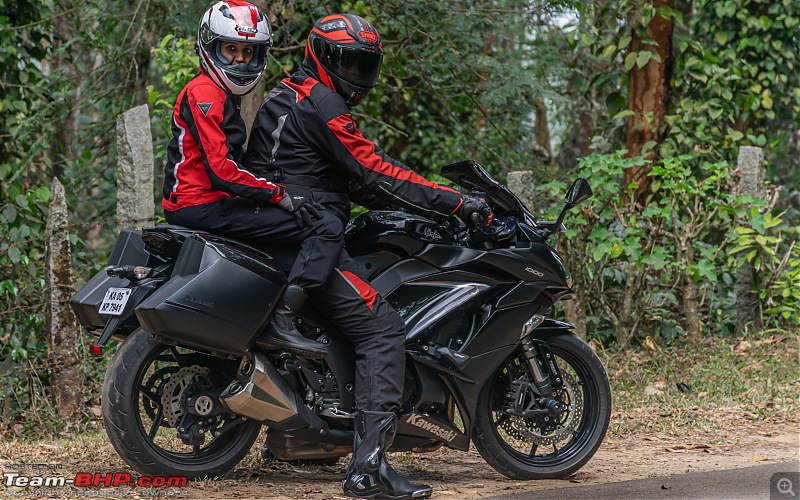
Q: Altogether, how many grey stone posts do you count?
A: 4